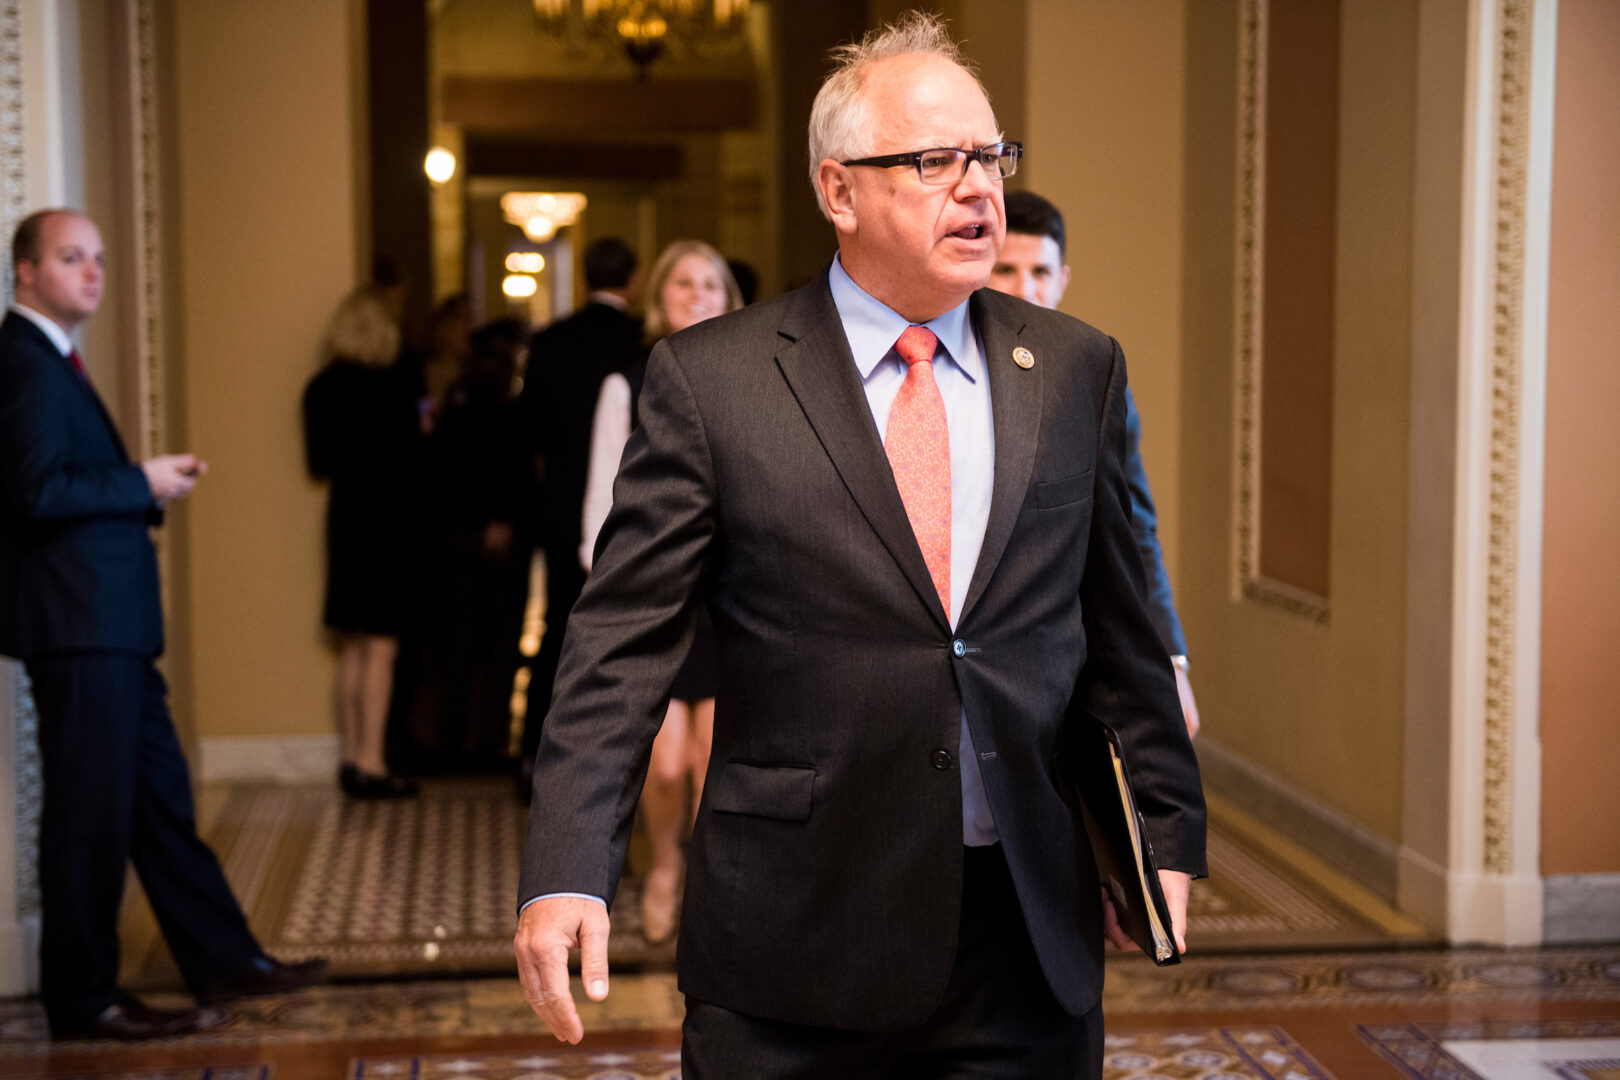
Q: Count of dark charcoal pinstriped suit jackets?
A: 1